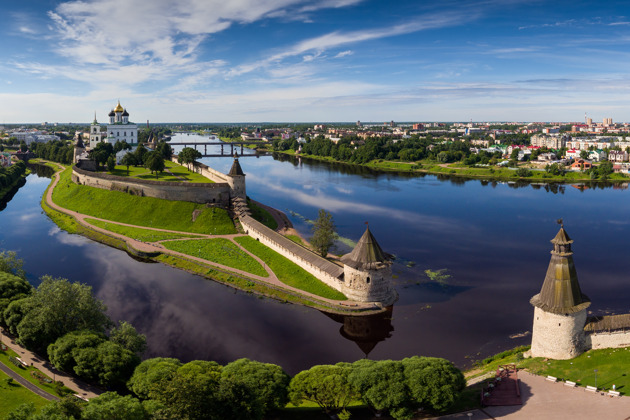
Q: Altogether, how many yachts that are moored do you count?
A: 0